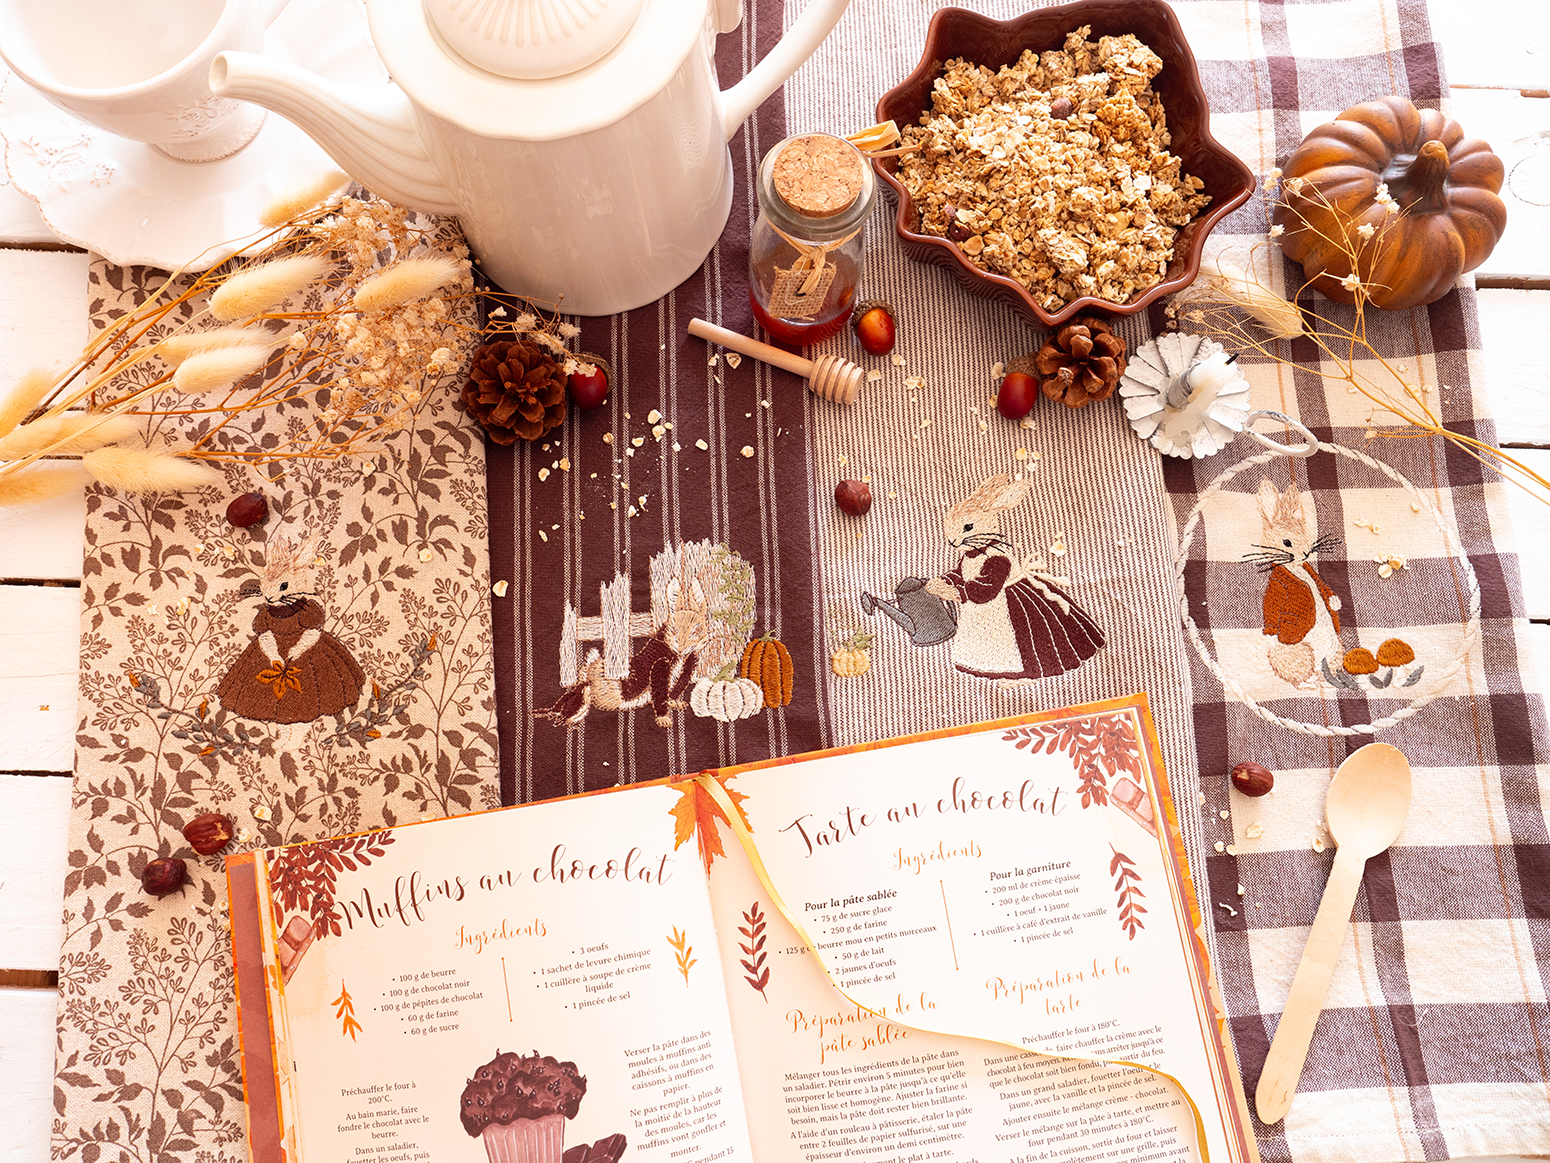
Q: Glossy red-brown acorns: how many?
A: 3